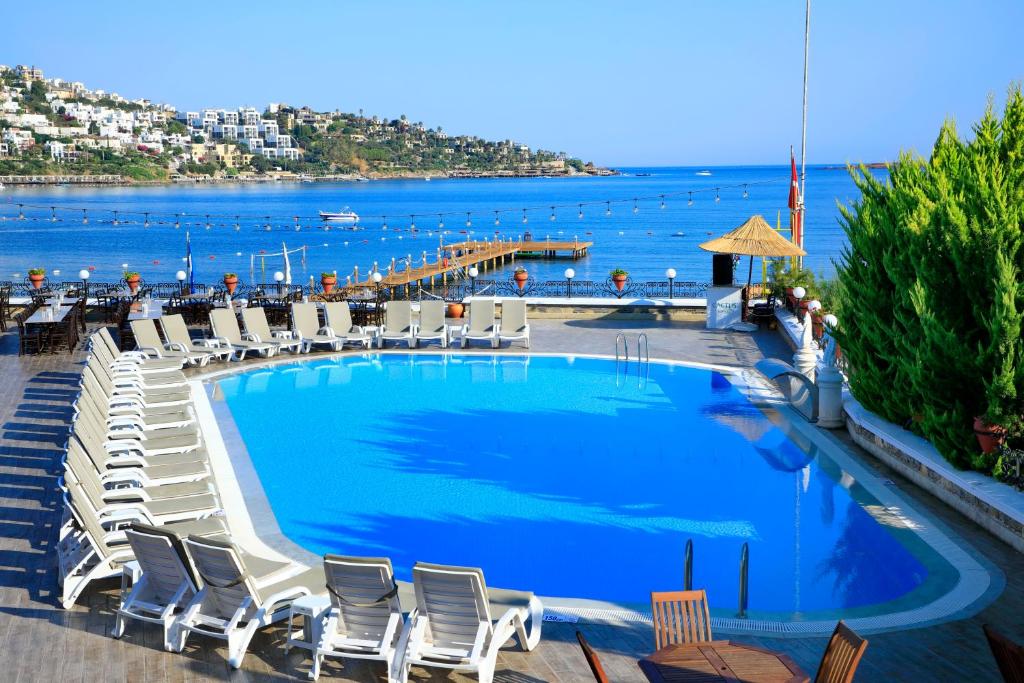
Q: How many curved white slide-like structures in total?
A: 1